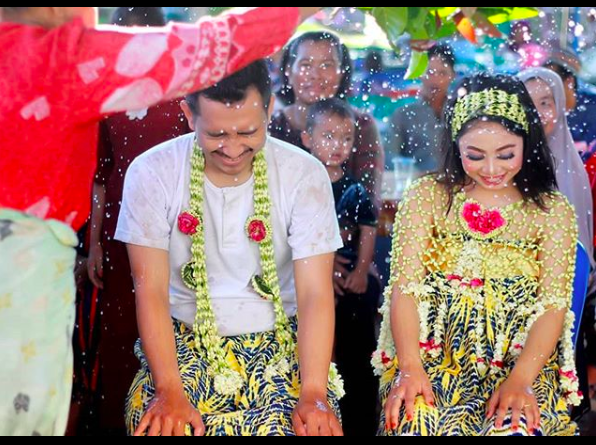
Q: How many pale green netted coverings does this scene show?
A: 1